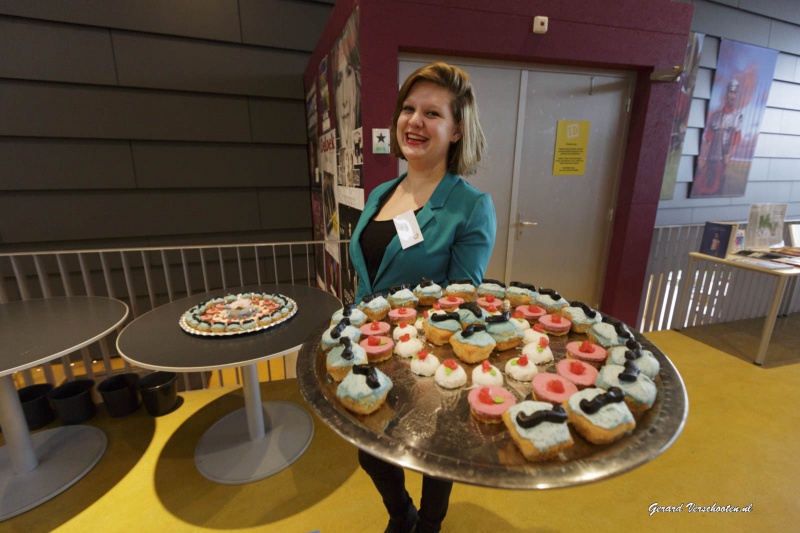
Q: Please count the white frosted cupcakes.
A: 12